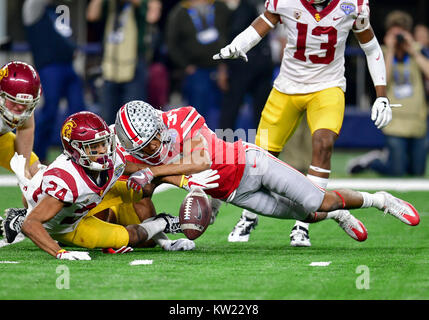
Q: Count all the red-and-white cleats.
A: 2